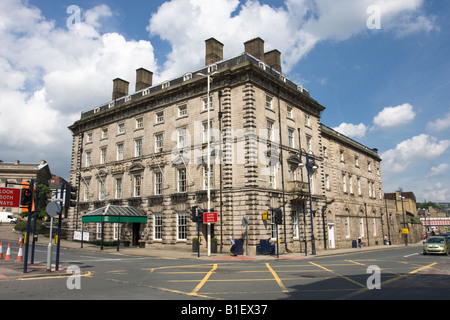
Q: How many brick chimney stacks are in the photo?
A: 5